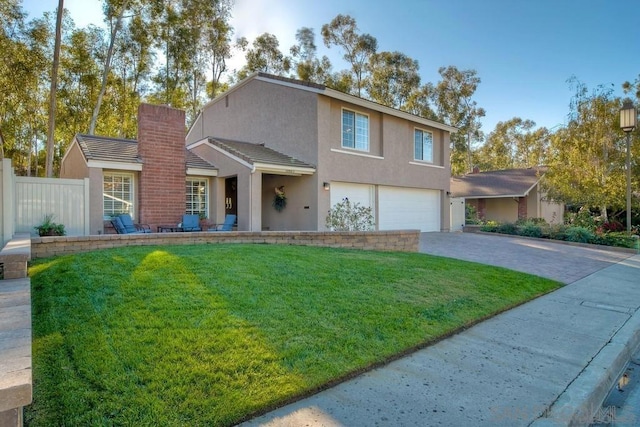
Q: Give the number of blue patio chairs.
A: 4